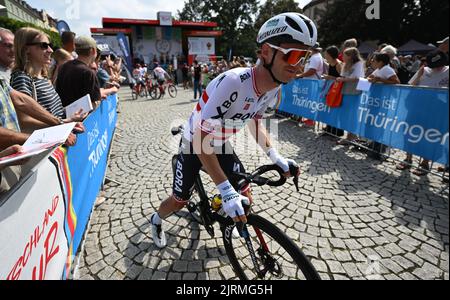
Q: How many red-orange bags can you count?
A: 1